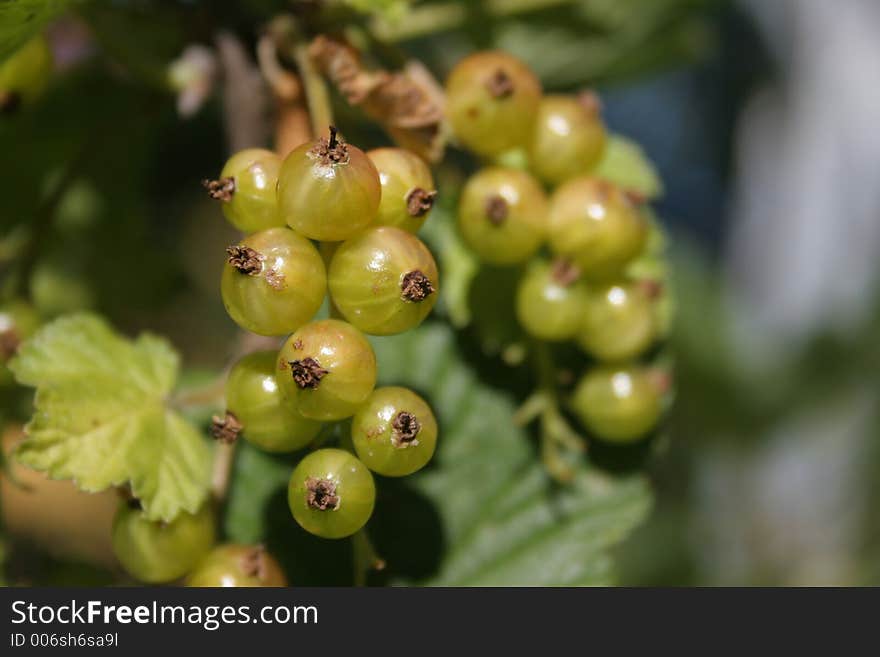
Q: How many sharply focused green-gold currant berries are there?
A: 9